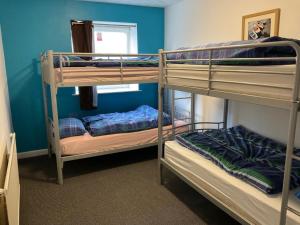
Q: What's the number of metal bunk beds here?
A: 2